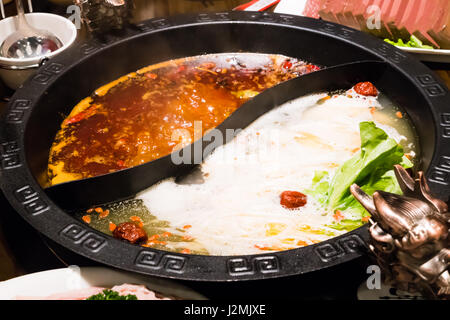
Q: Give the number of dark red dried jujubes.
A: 3